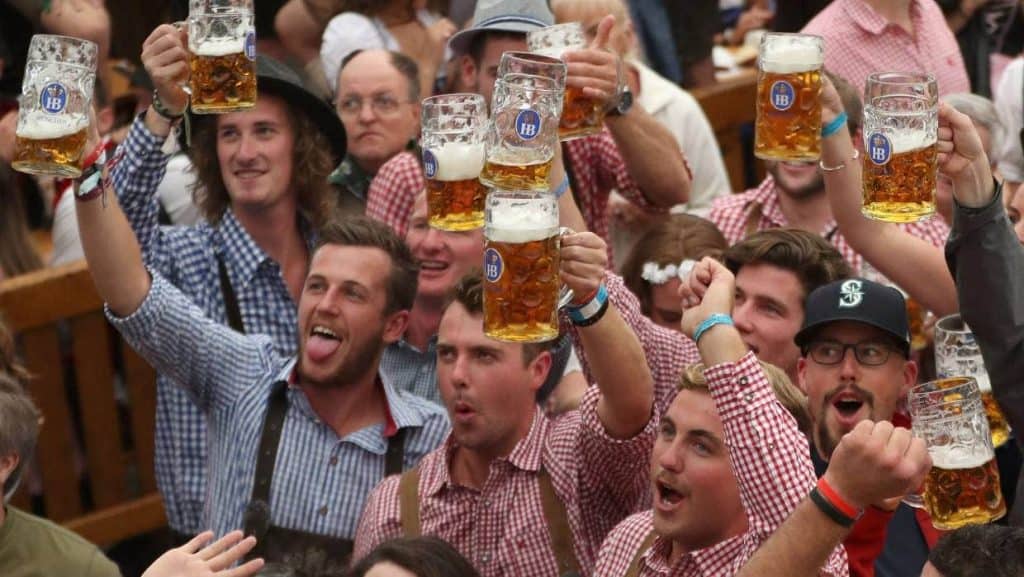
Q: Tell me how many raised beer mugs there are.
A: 10